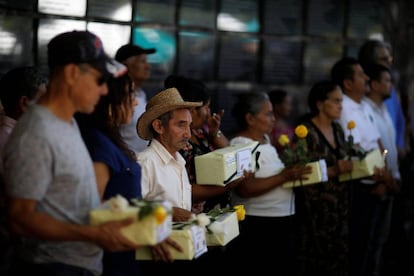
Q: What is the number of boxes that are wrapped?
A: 6